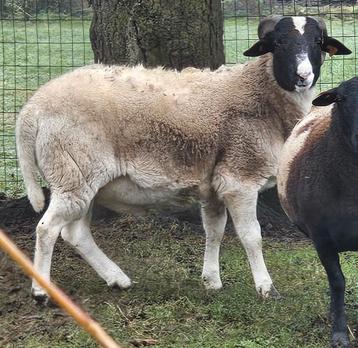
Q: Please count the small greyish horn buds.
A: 2